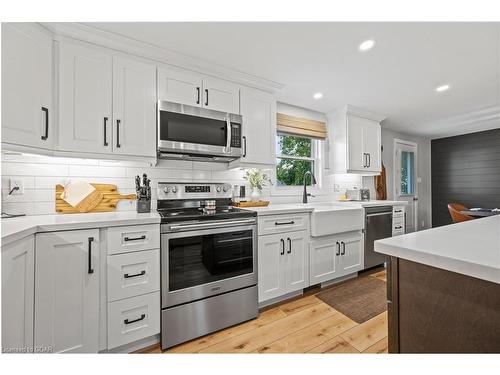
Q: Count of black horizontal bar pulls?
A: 6